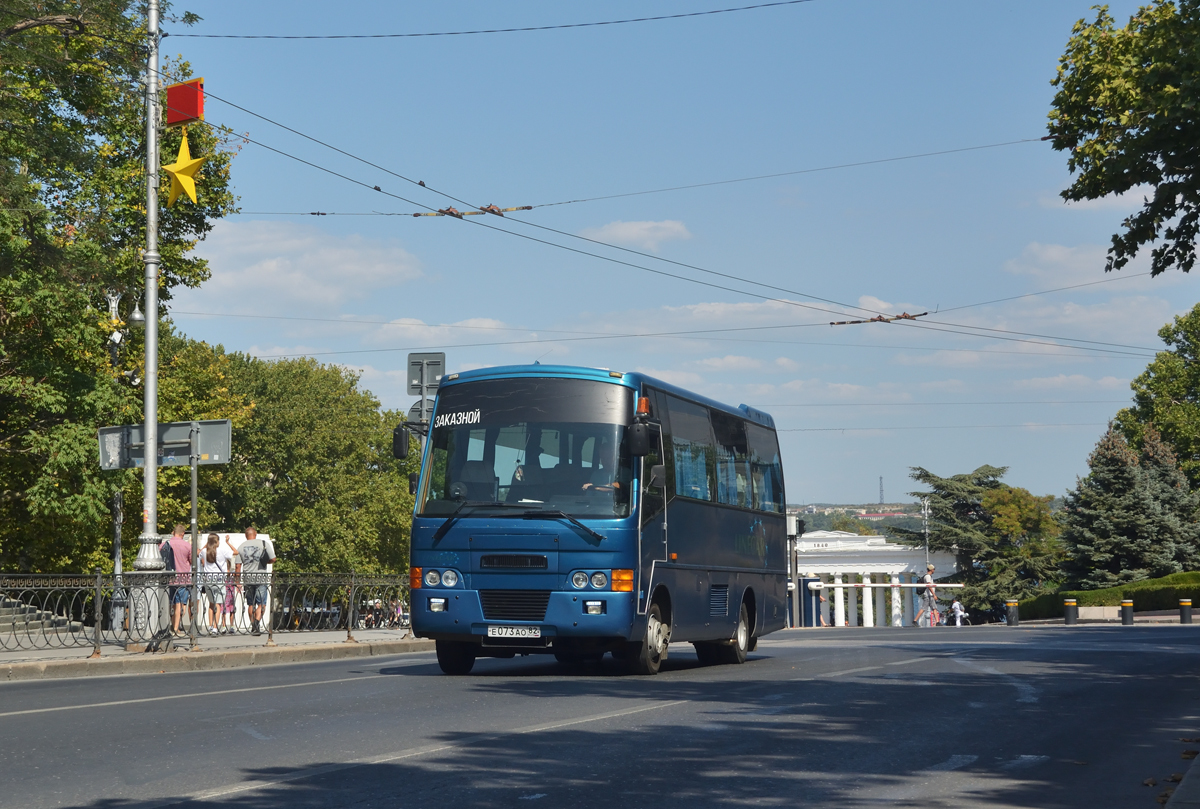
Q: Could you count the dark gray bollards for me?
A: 4